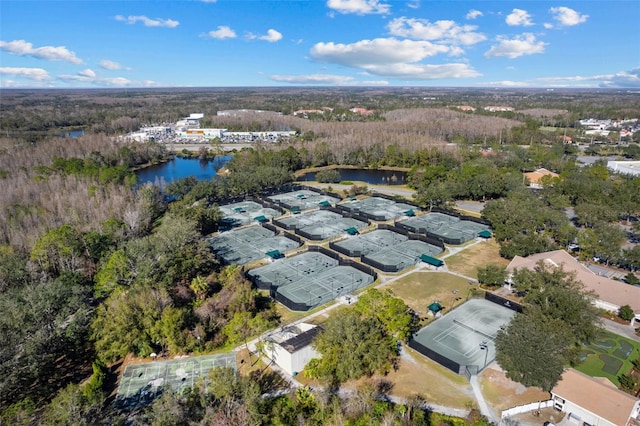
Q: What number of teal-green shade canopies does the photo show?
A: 12